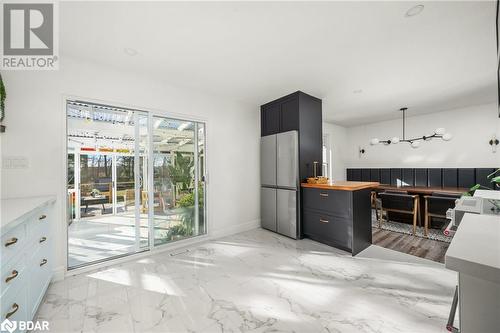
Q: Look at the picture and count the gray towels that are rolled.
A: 0